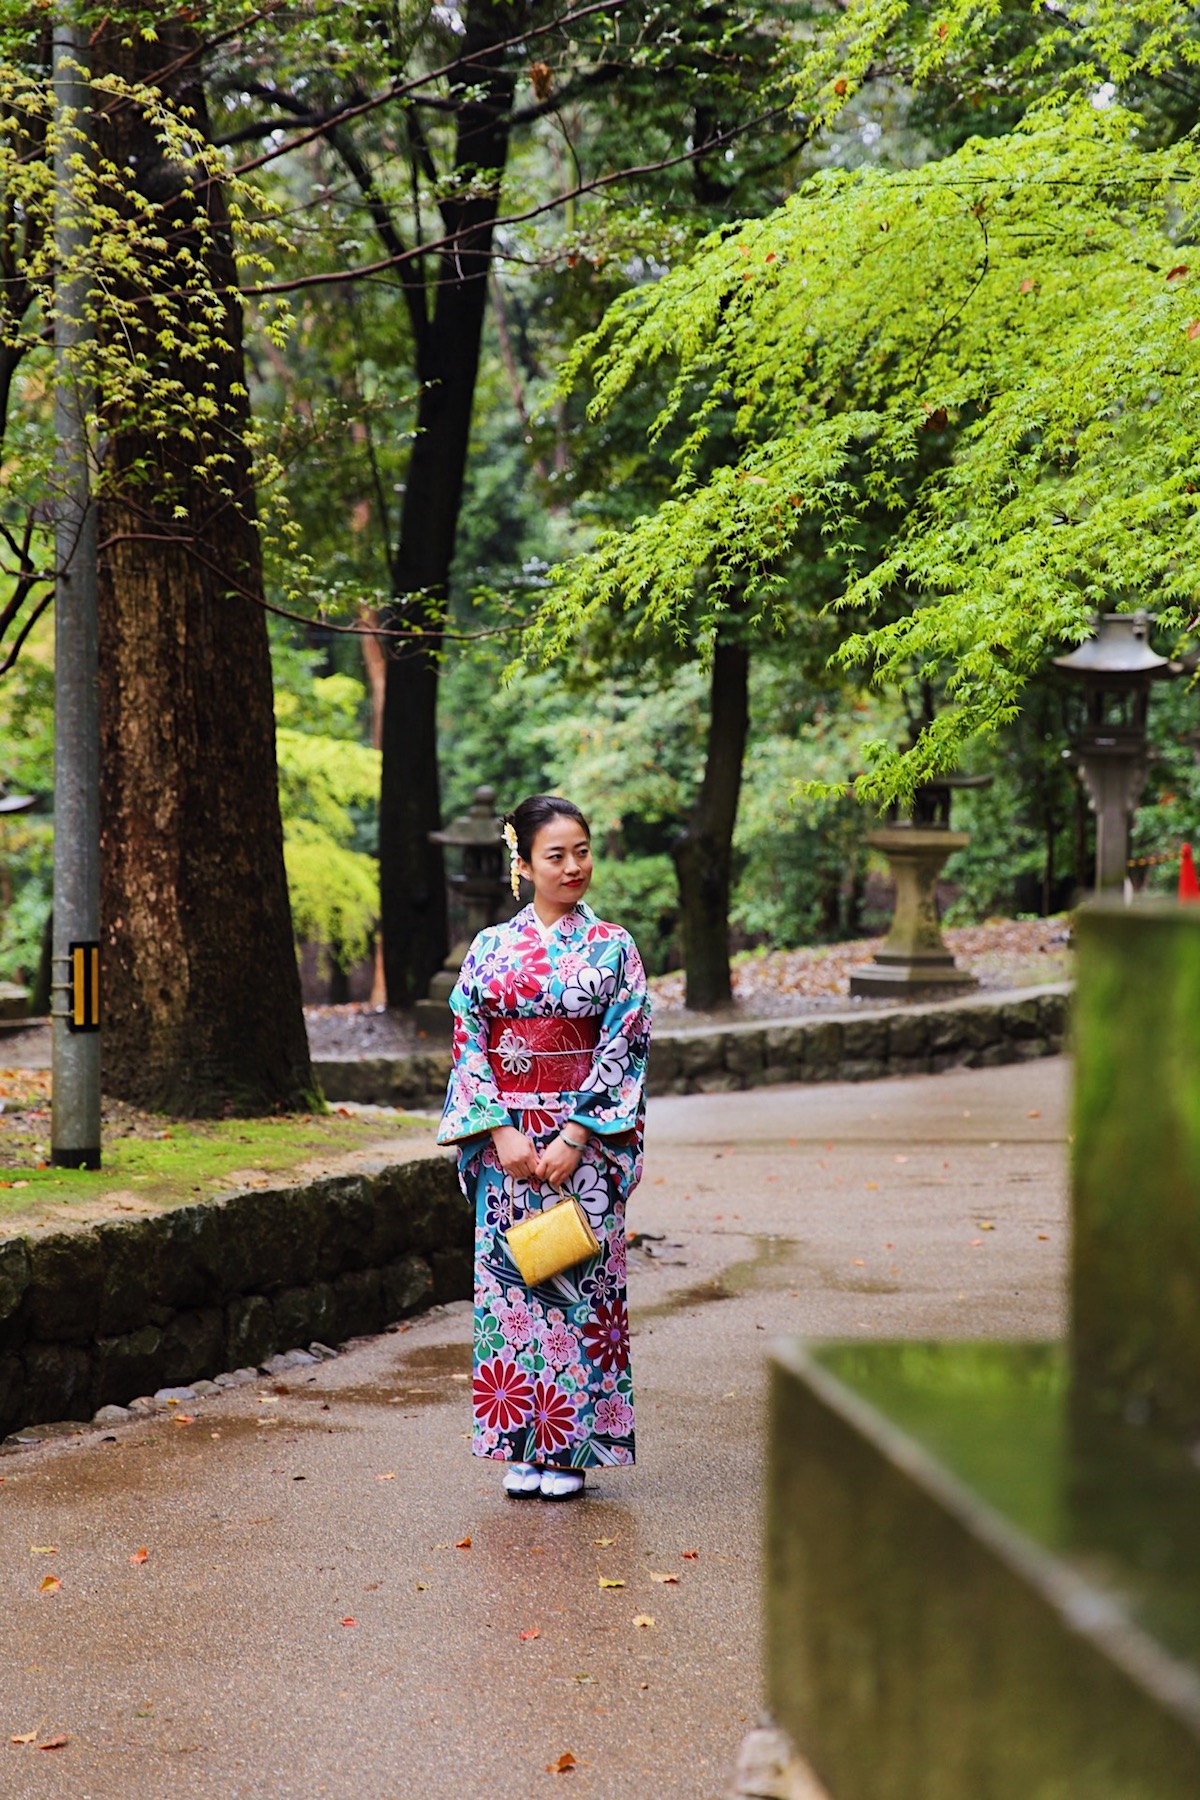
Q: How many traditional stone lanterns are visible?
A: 3